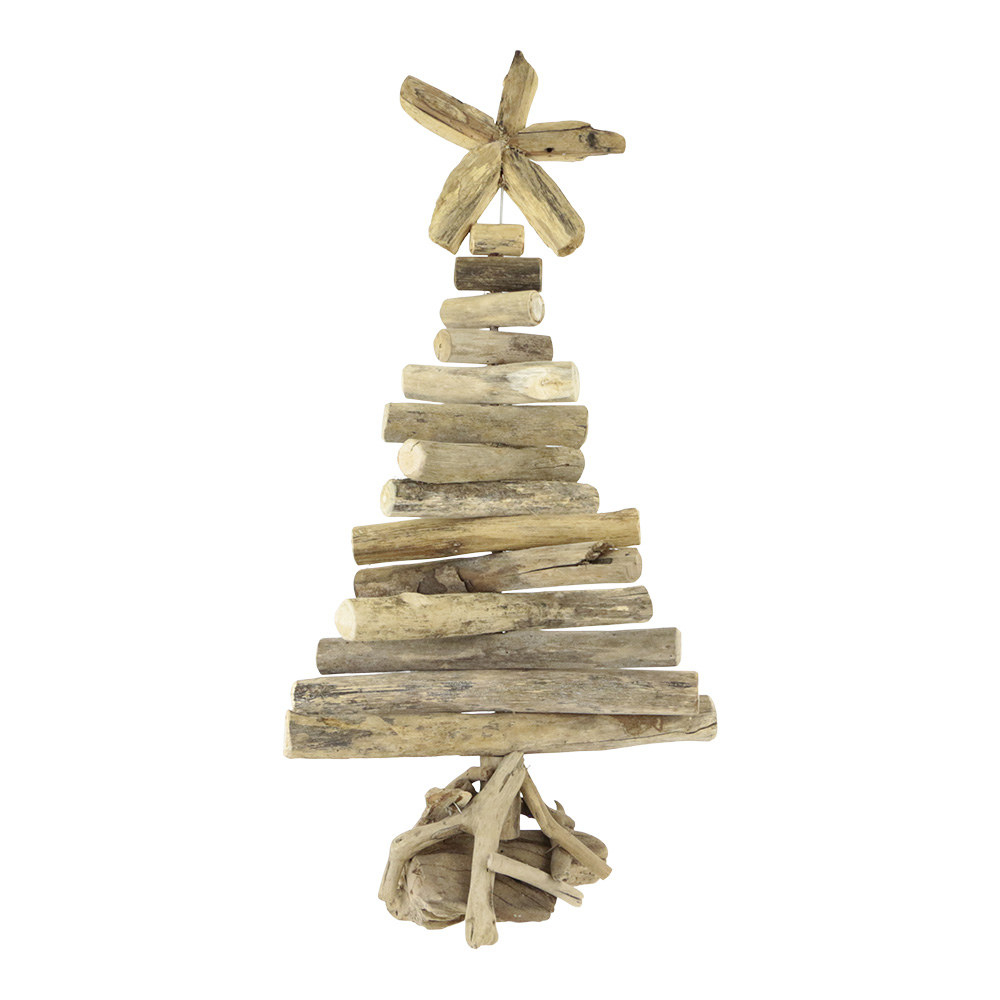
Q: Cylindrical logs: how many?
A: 14